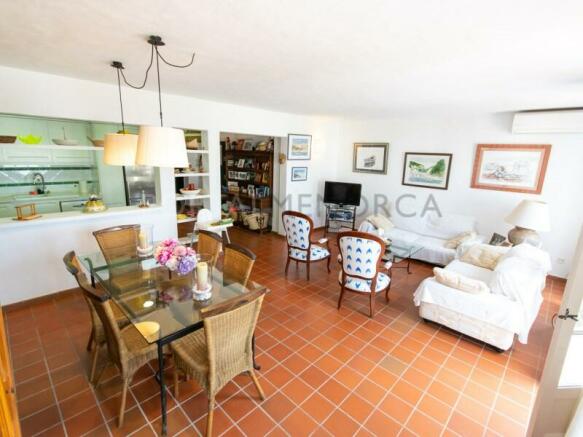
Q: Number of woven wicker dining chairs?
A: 6